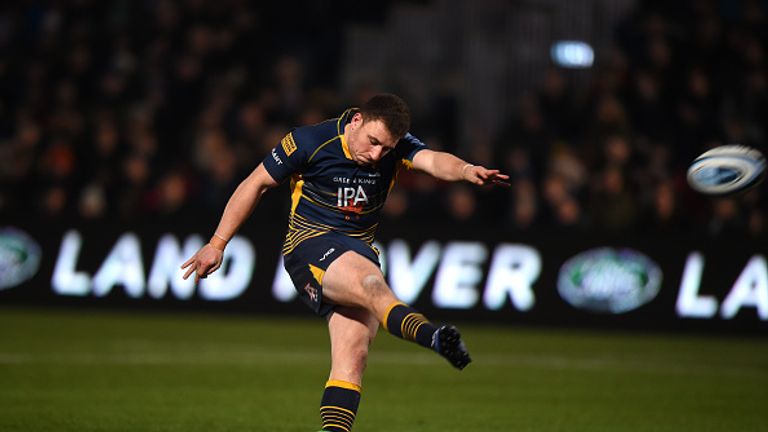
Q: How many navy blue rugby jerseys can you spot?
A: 1